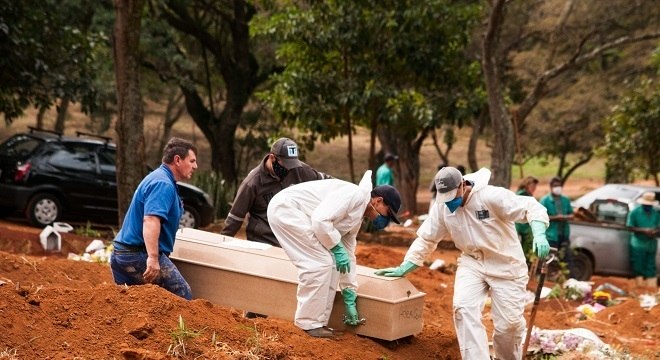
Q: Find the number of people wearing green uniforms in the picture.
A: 4